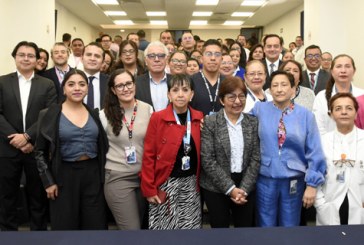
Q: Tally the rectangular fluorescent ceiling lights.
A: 11